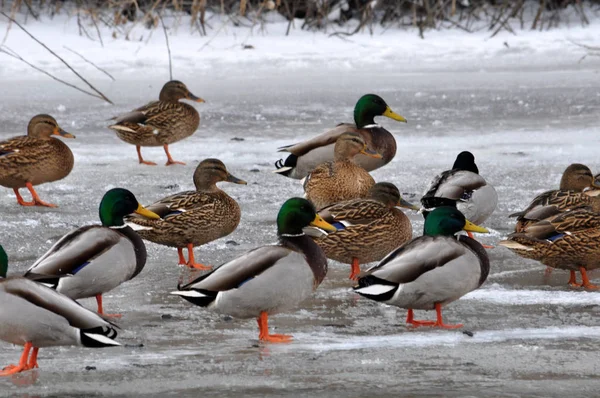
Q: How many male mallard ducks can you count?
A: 6